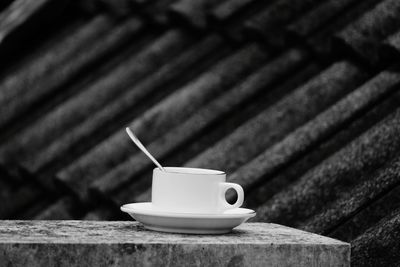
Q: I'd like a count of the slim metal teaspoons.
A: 1